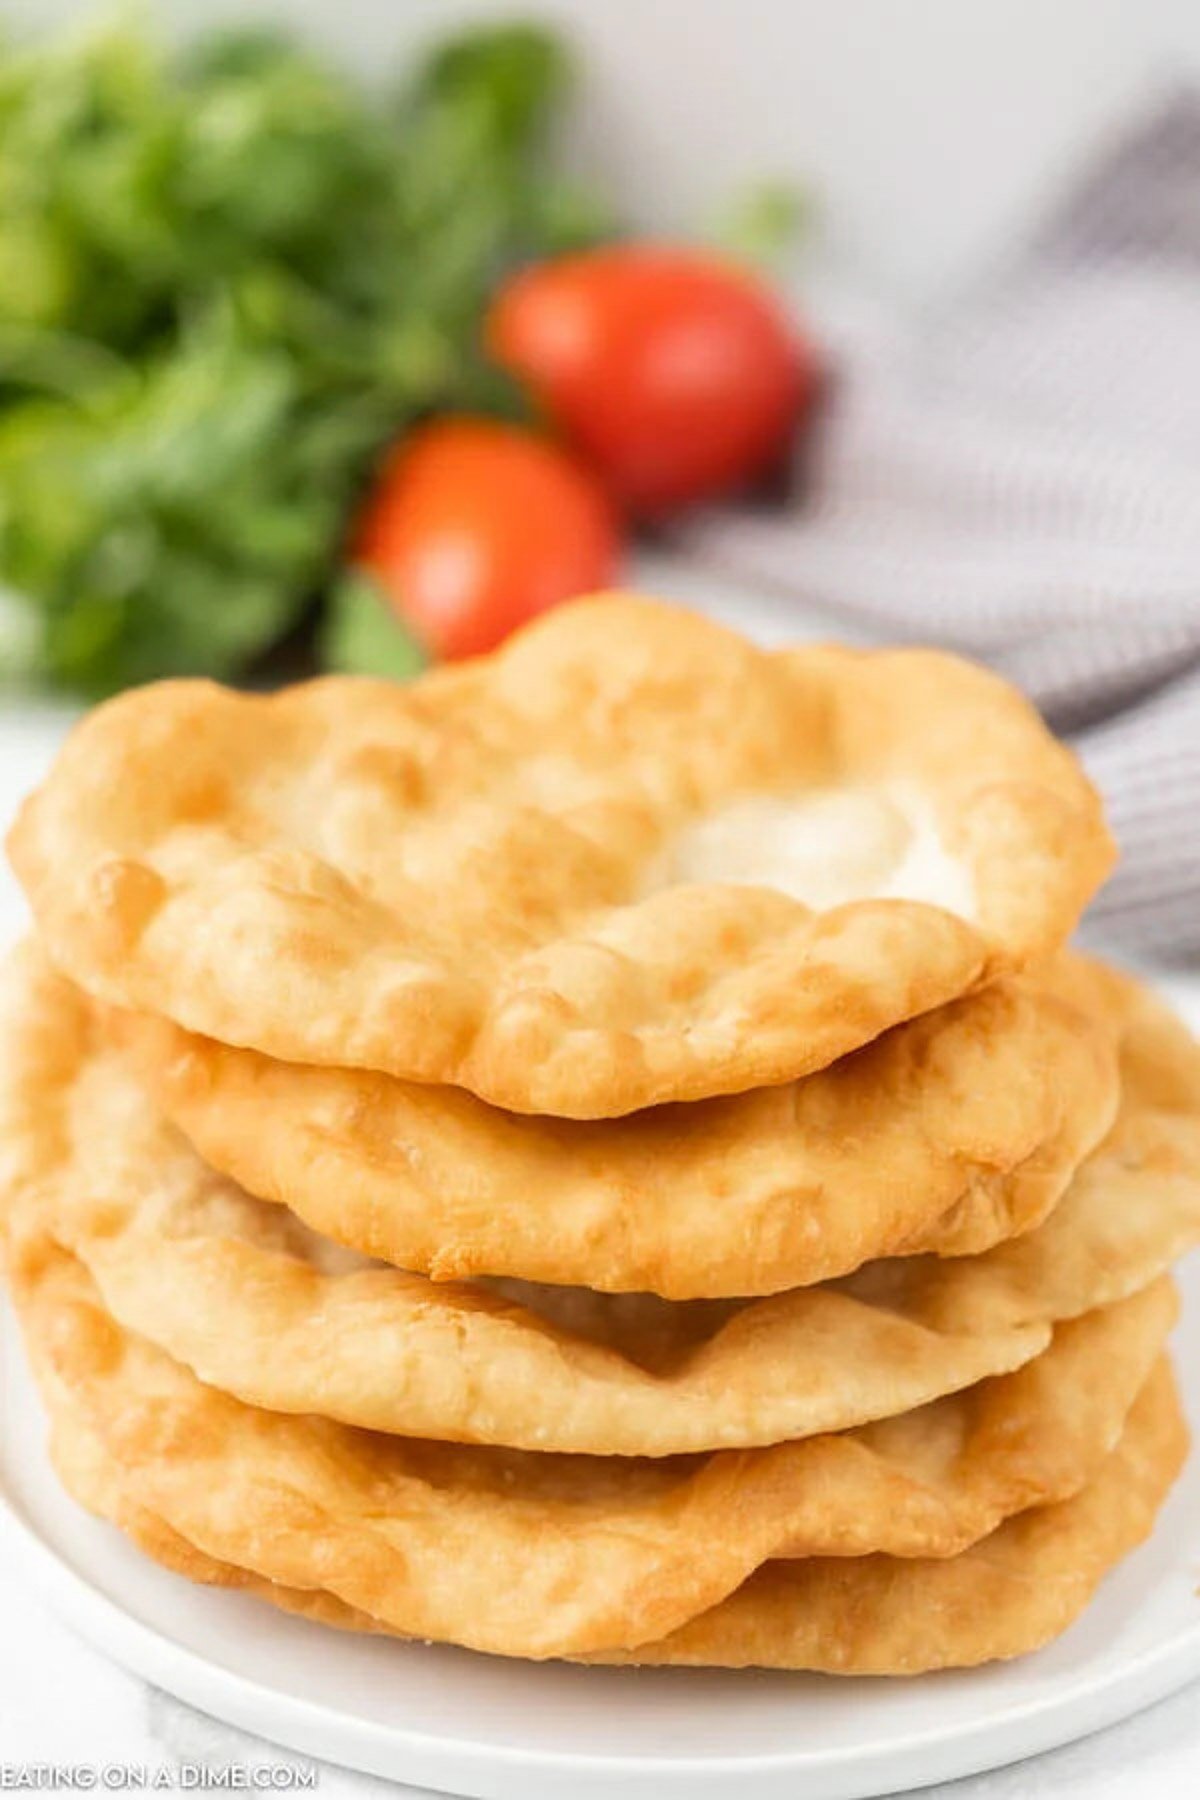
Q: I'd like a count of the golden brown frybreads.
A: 5